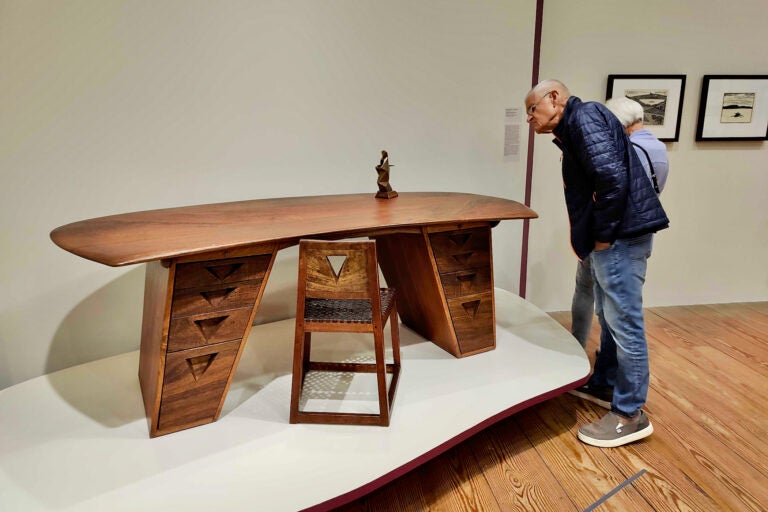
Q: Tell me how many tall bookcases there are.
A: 0